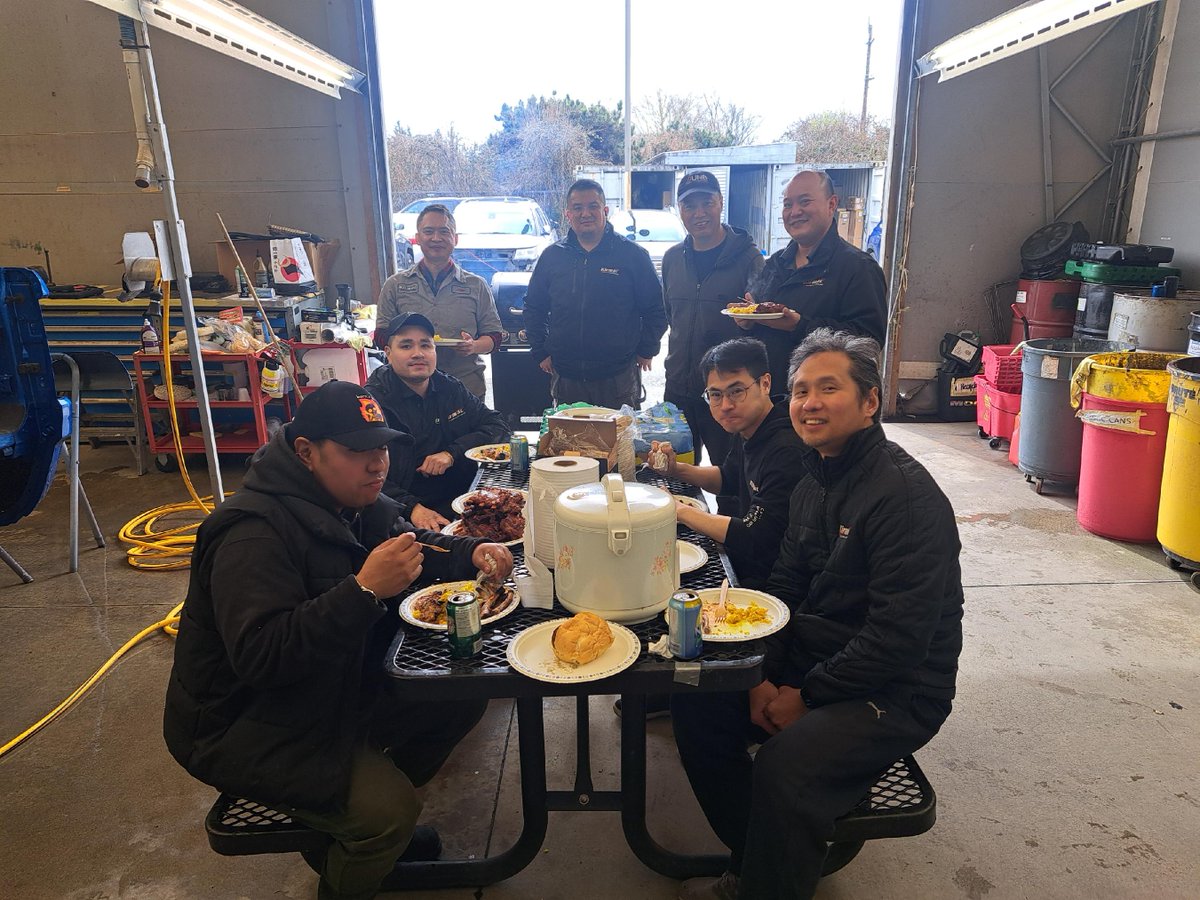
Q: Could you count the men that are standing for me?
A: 4